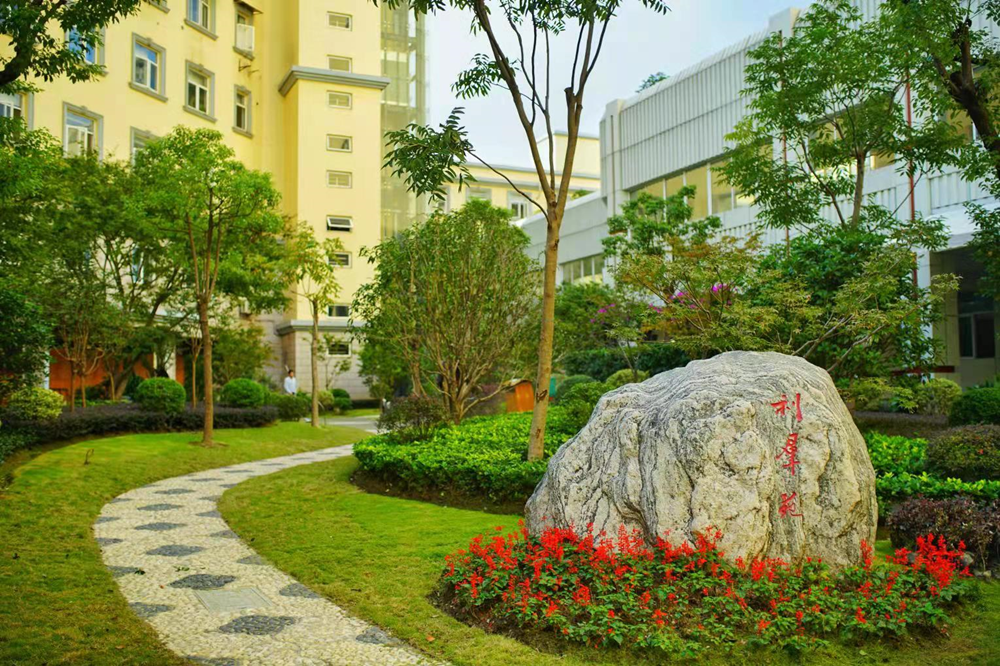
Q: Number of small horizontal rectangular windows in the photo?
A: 9